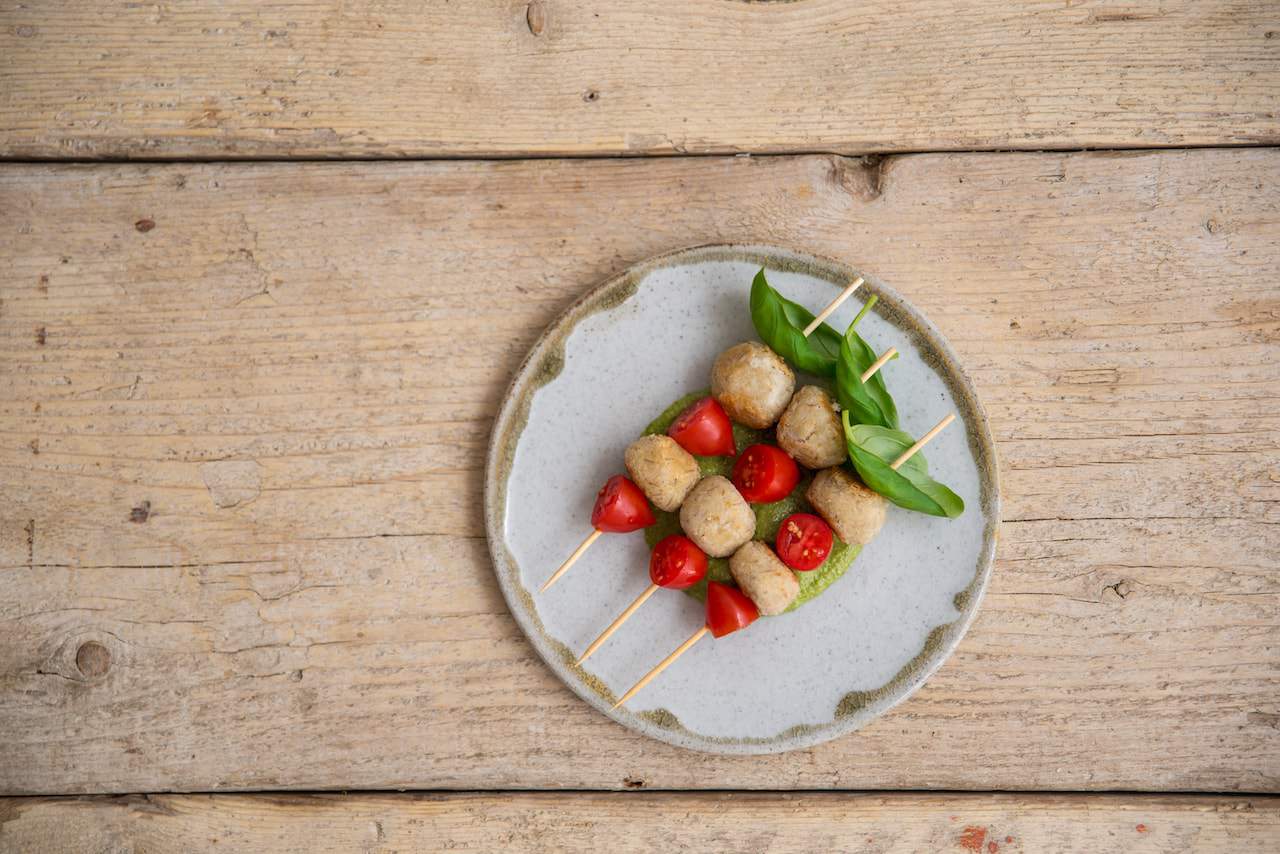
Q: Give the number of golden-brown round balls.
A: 6